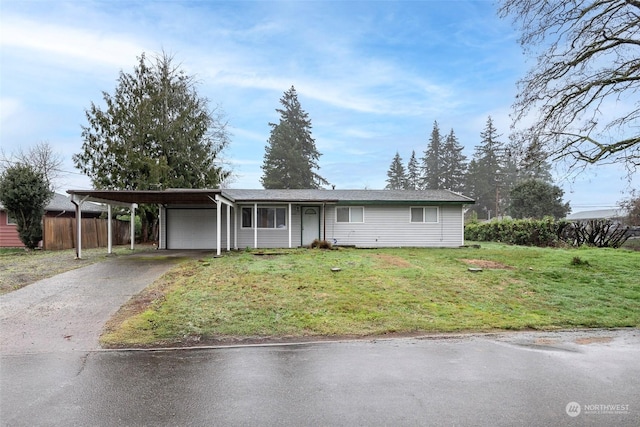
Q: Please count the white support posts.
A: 8